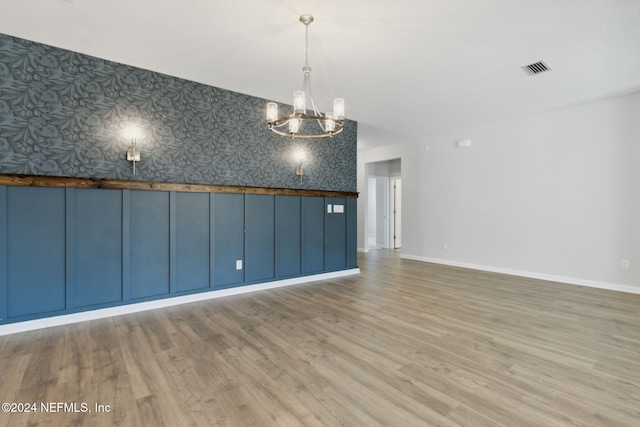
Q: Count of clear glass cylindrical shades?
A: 5